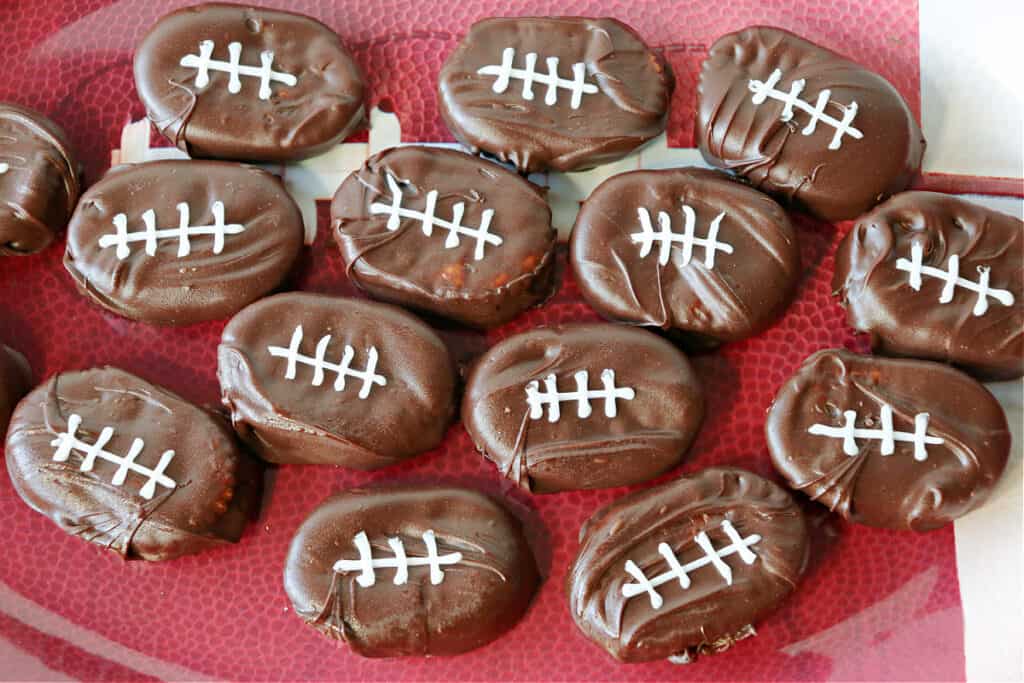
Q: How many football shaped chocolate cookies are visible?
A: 15